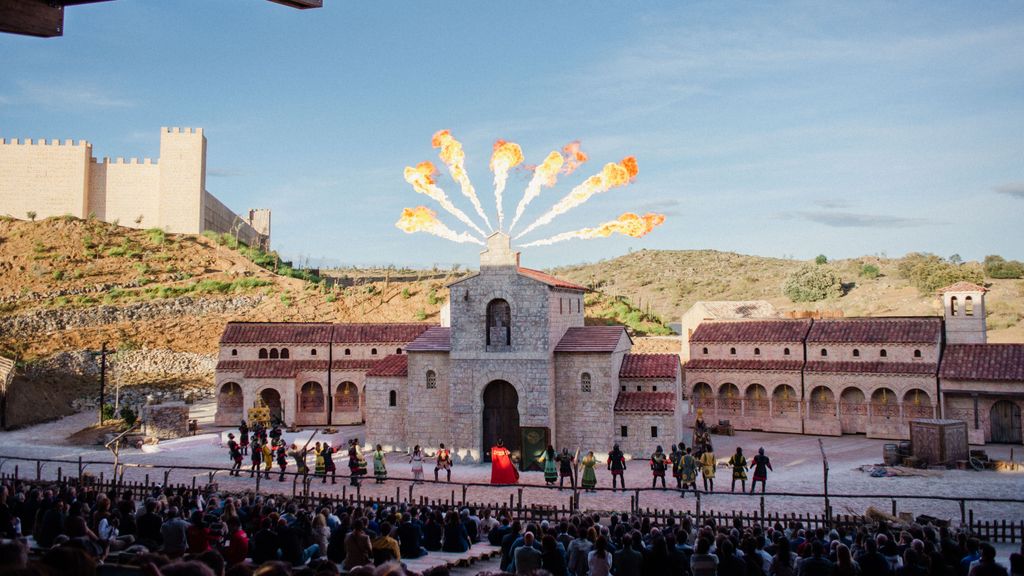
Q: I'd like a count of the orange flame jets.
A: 7